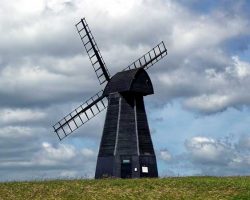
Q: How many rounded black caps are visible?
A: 1